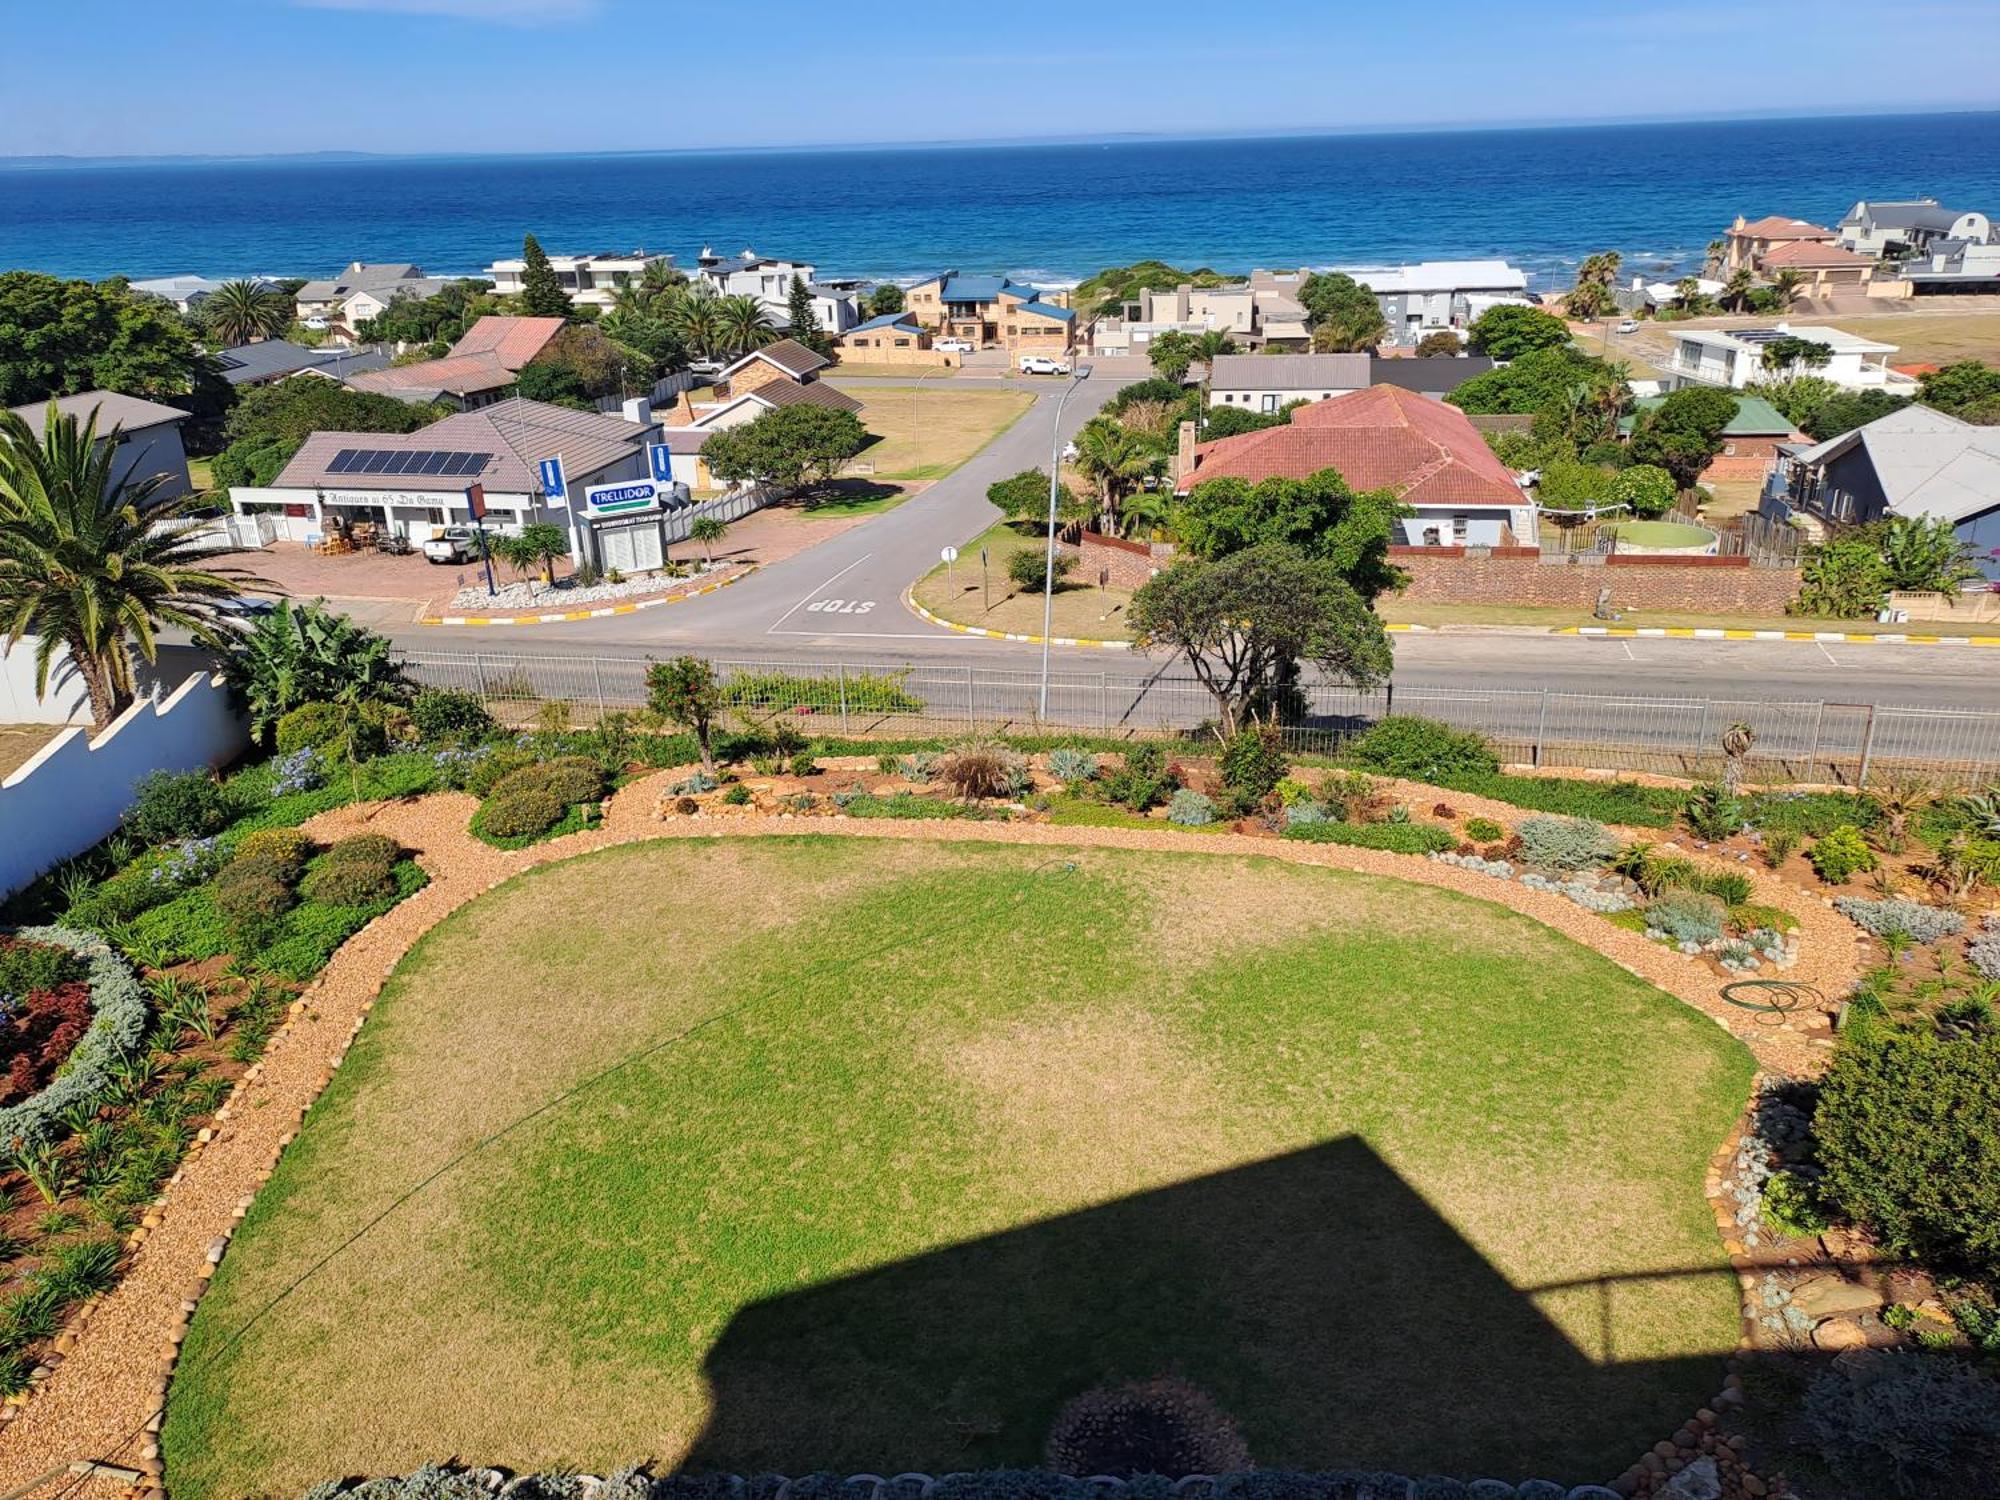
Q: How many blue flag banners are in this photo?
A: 2